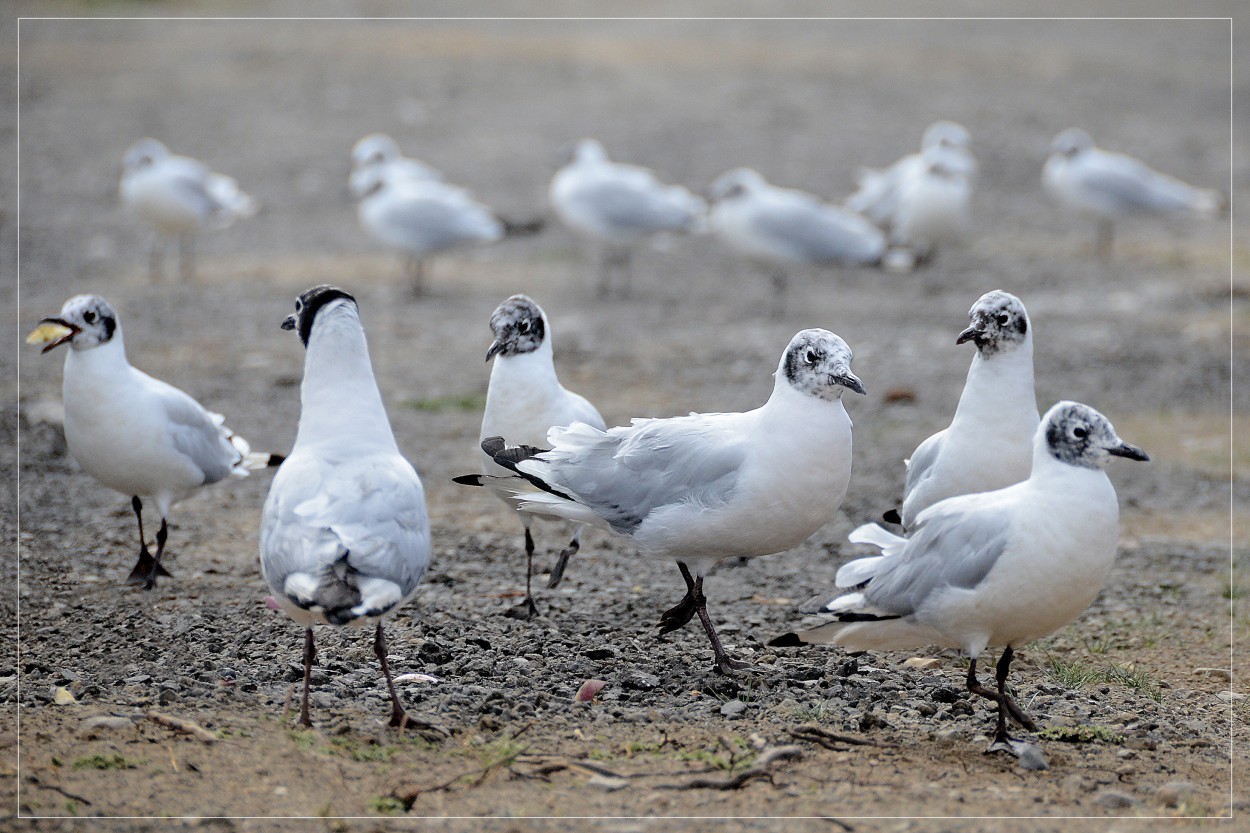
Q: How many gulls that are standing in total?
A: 14